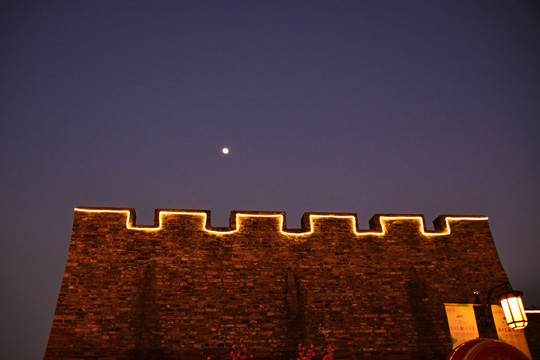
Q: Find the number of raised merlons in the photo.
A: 6